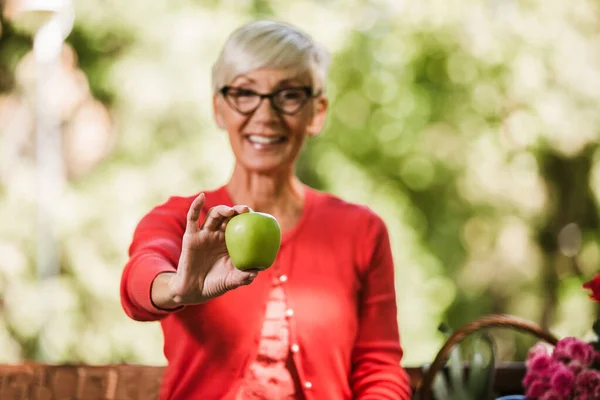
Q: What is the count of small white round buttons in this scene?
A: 4